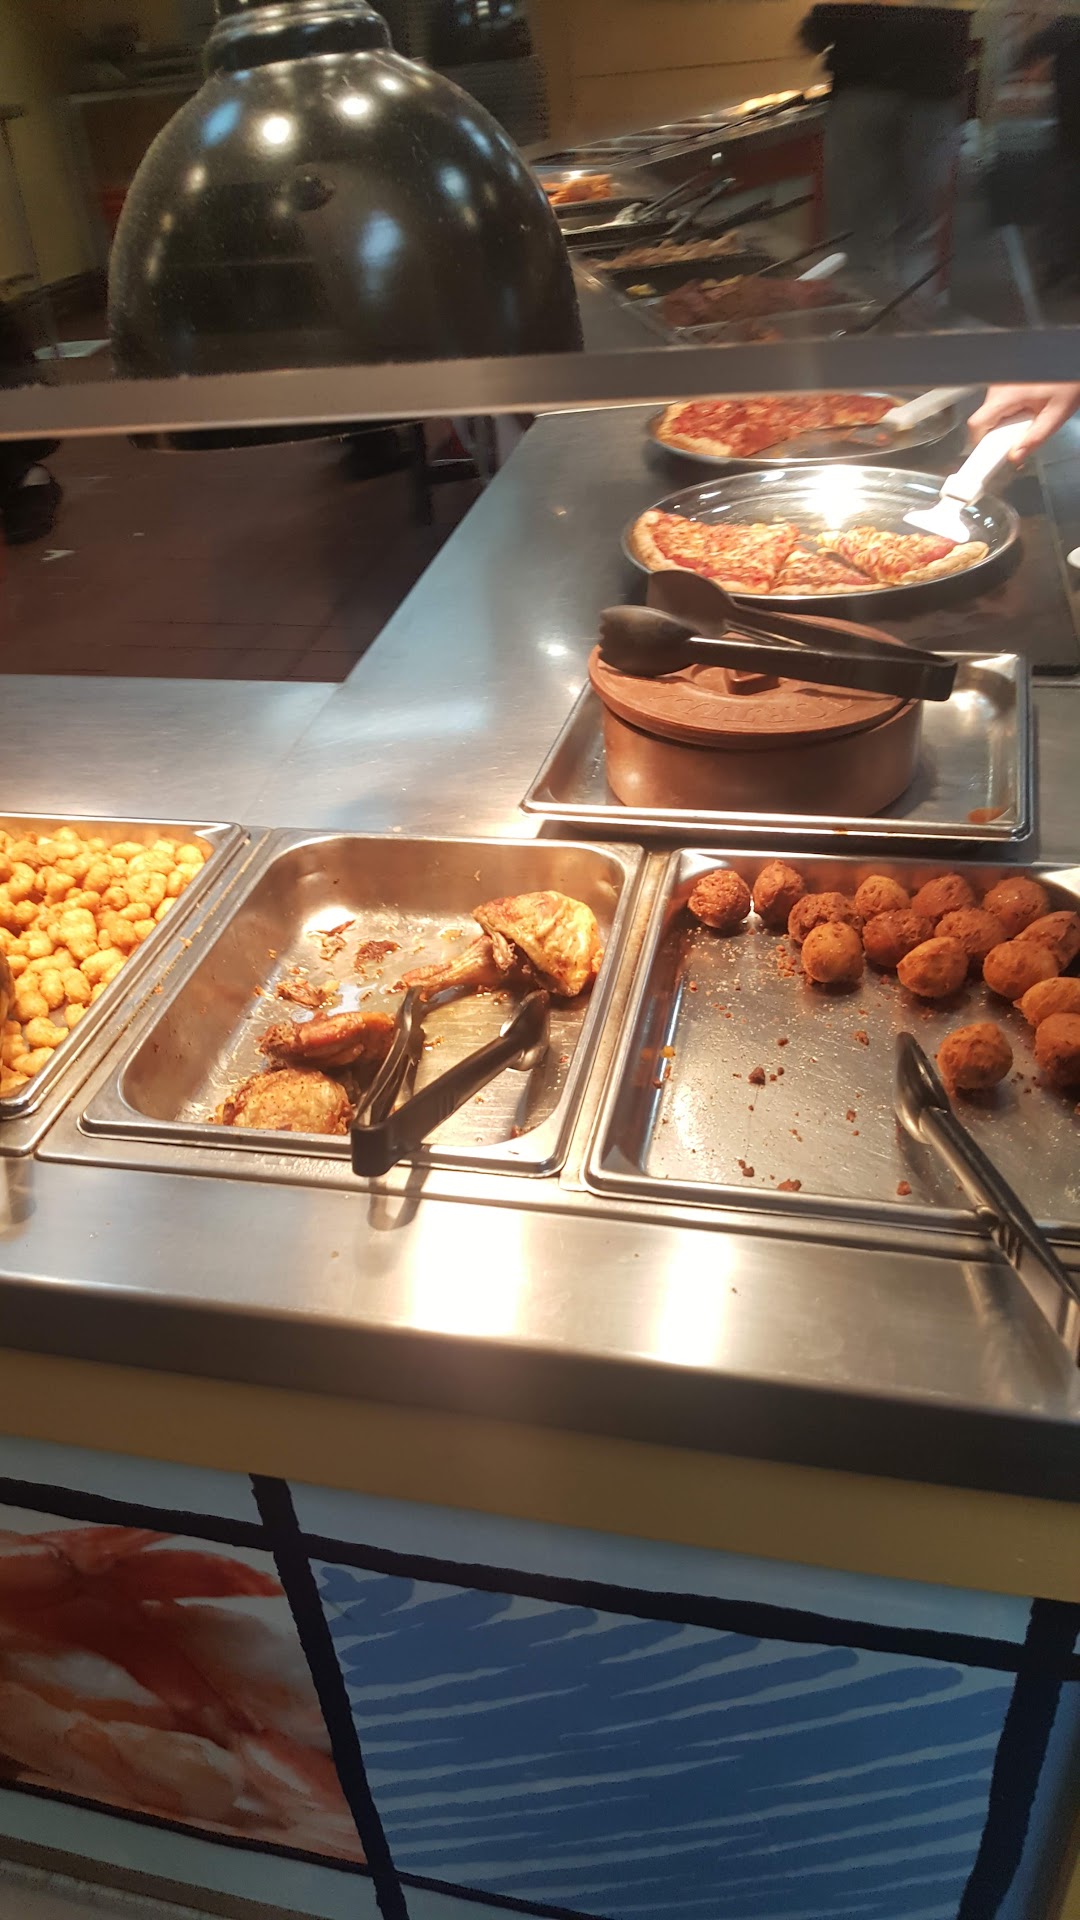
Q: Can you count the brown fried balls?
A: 15